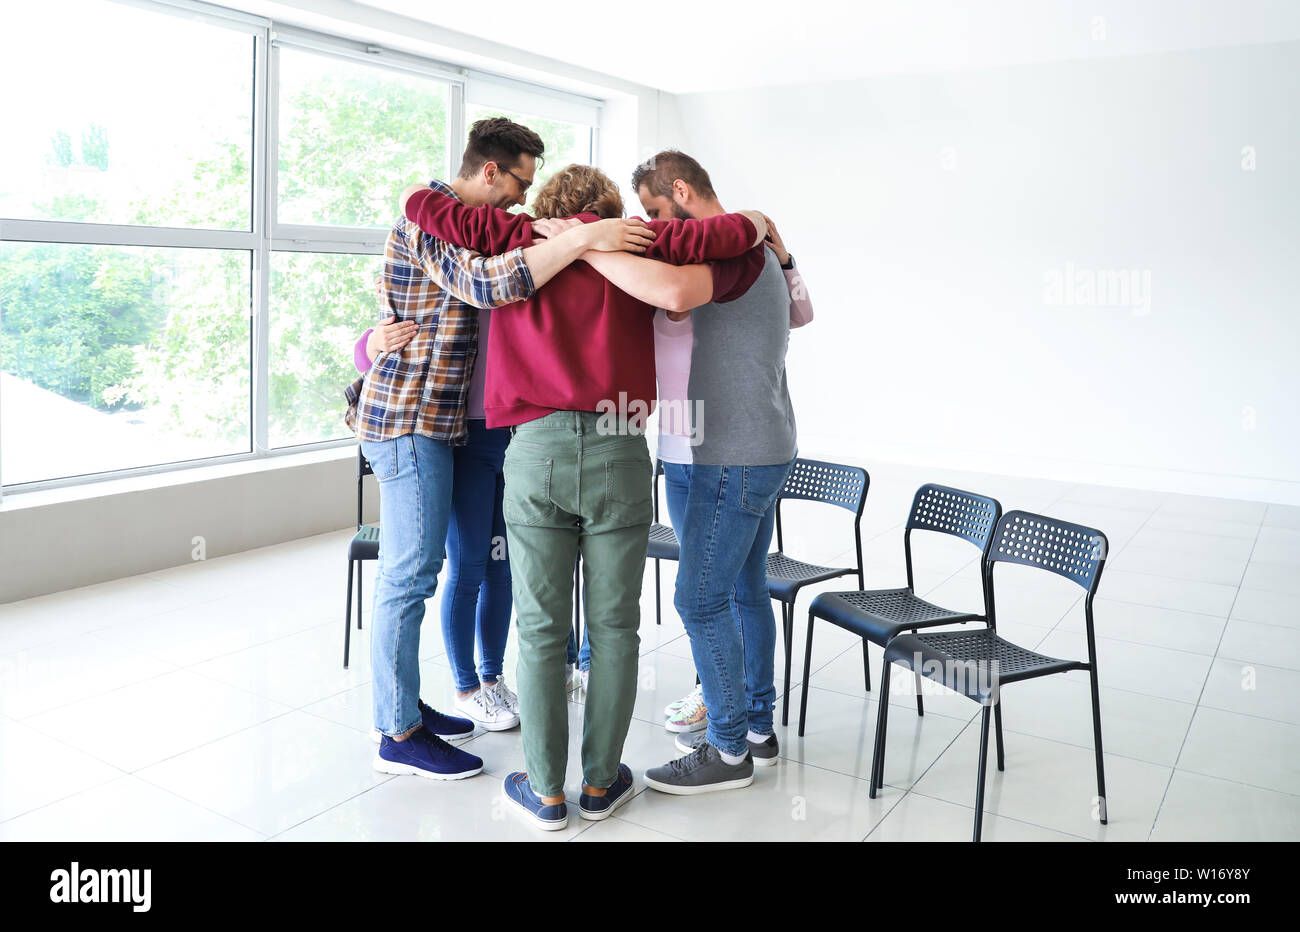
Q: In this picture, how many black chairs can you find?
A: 5